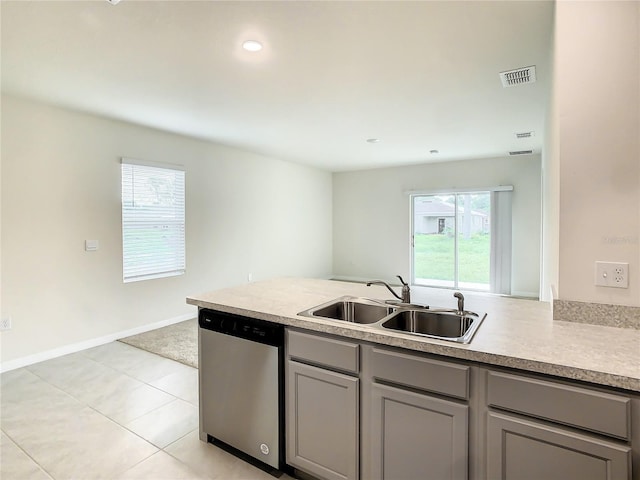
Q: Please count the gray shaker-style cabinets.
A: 3